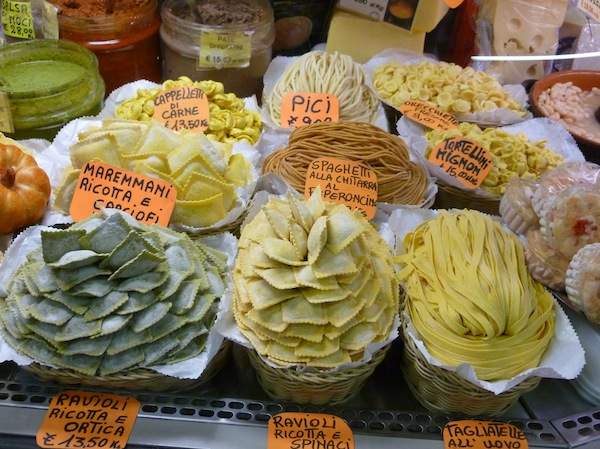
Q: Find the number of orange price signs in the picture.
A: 9